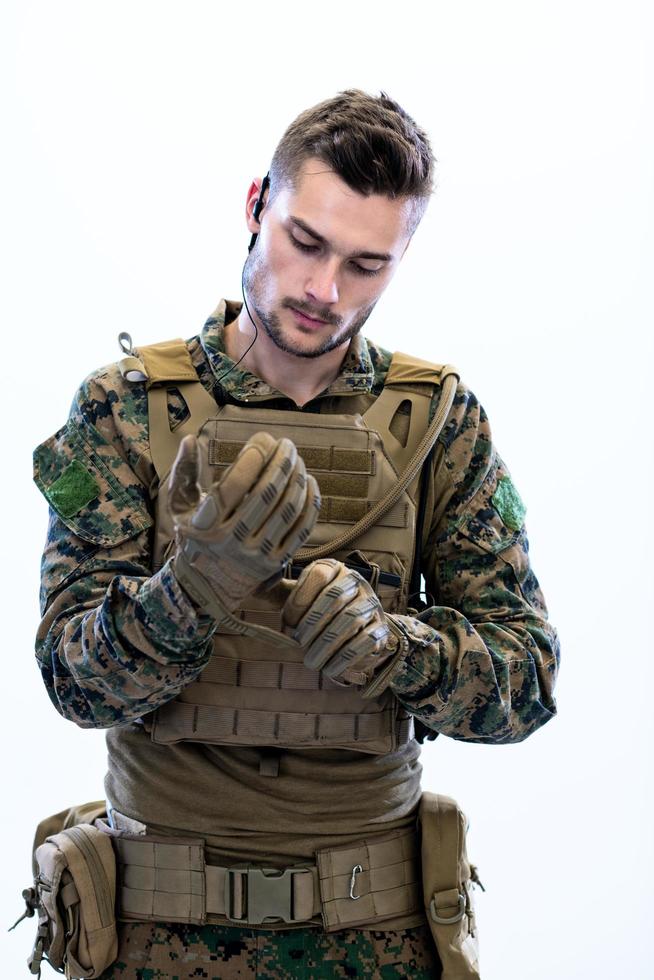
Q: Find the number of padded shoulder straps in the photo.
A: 2